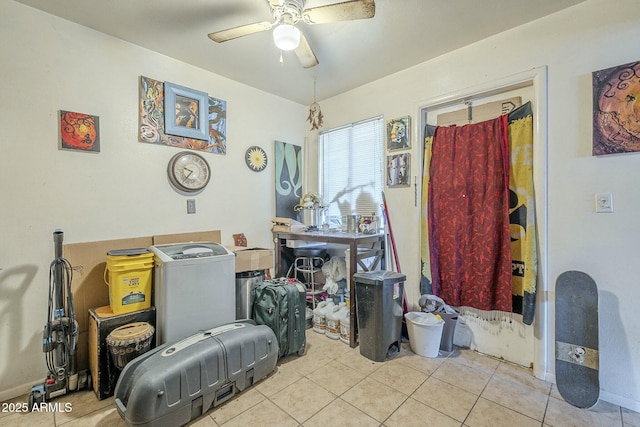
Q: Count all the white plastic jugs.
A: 3